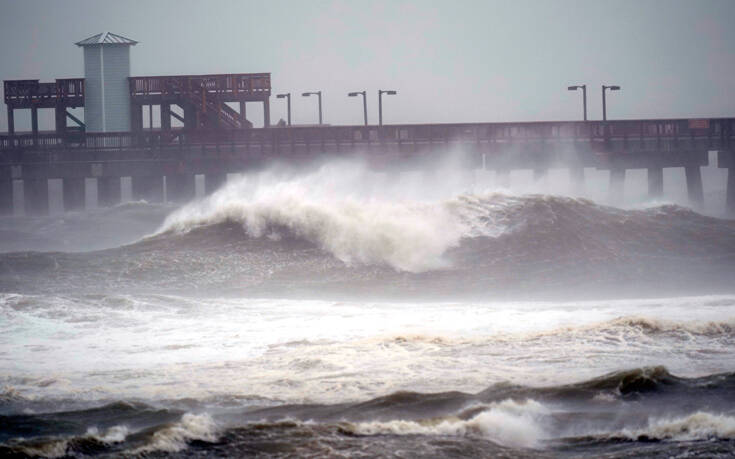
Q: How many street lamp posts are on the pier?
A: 6